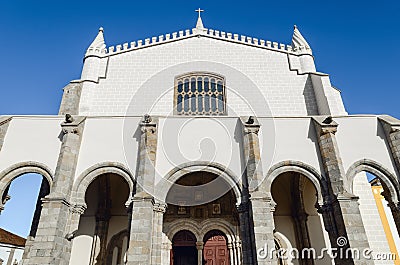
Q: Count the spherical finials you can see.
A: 2